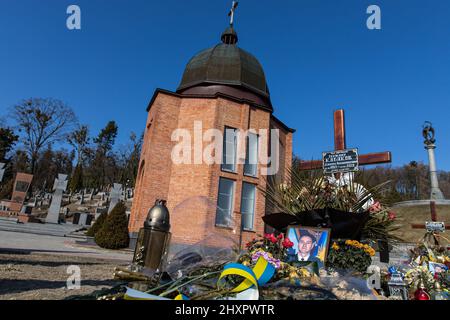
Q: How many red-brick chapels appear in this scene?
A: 1